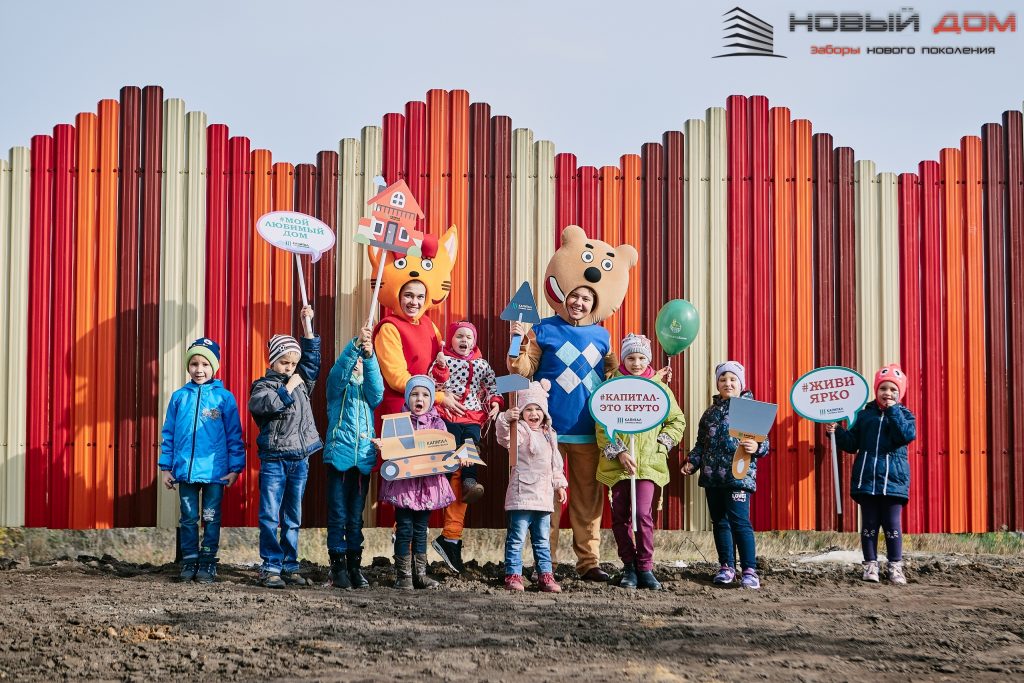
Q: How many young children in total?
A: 9